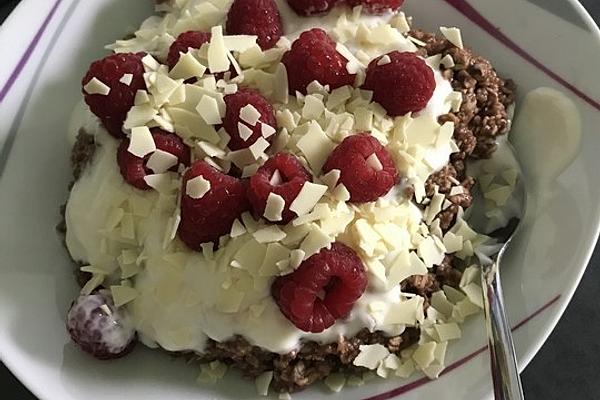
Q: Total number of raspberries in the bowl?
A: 14